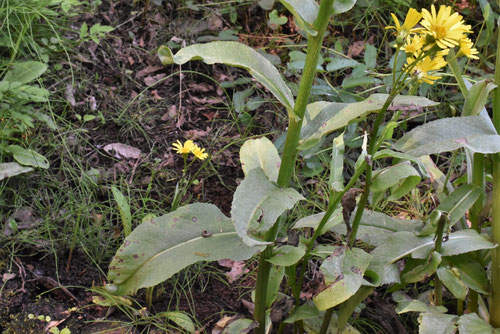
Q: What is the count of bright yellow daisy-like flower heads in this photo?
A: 7